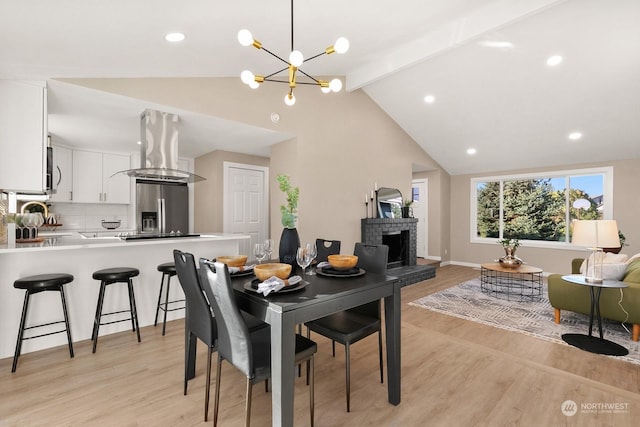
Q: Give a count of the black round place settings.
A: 3